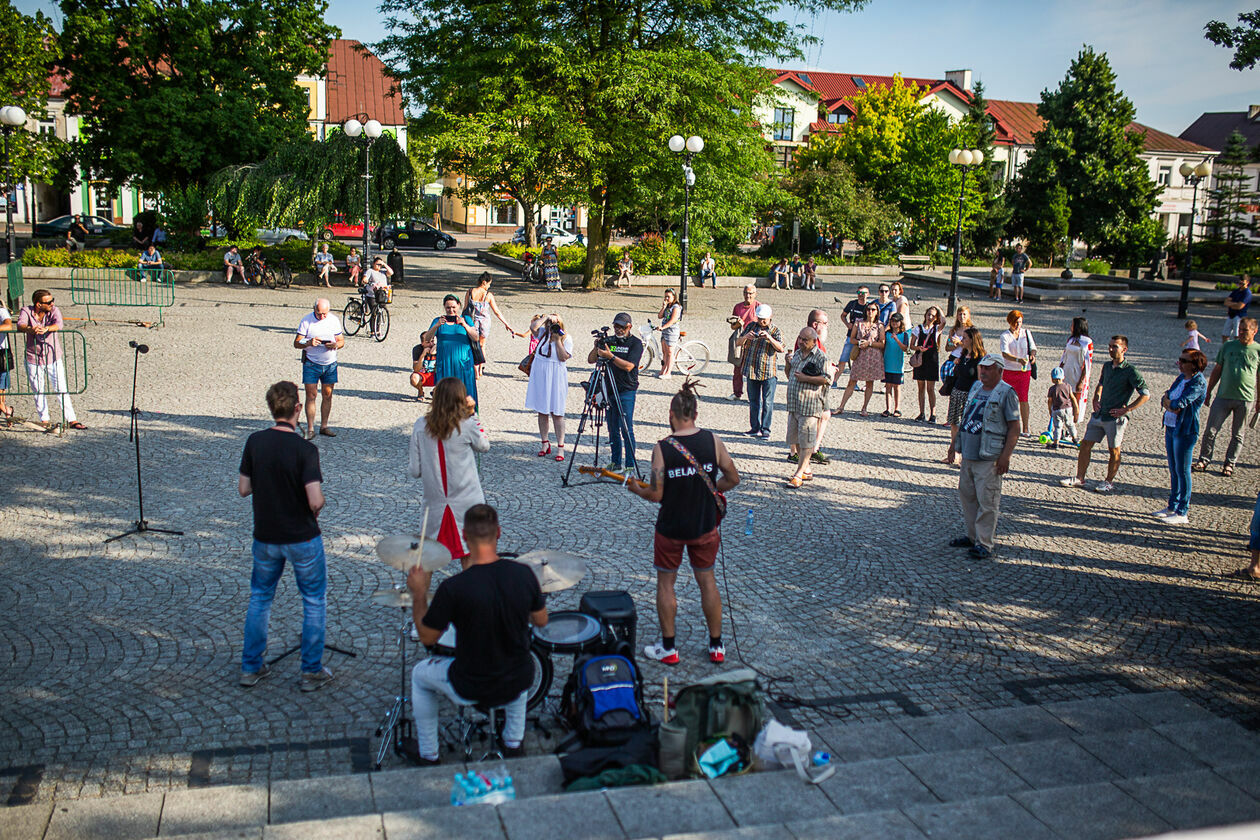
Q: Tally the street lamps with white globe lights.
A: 5